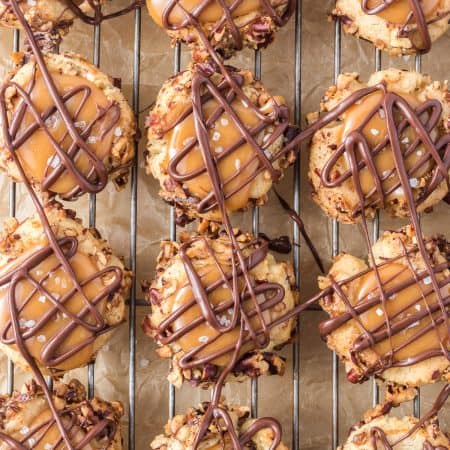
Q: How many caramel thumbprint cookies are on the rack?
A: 12